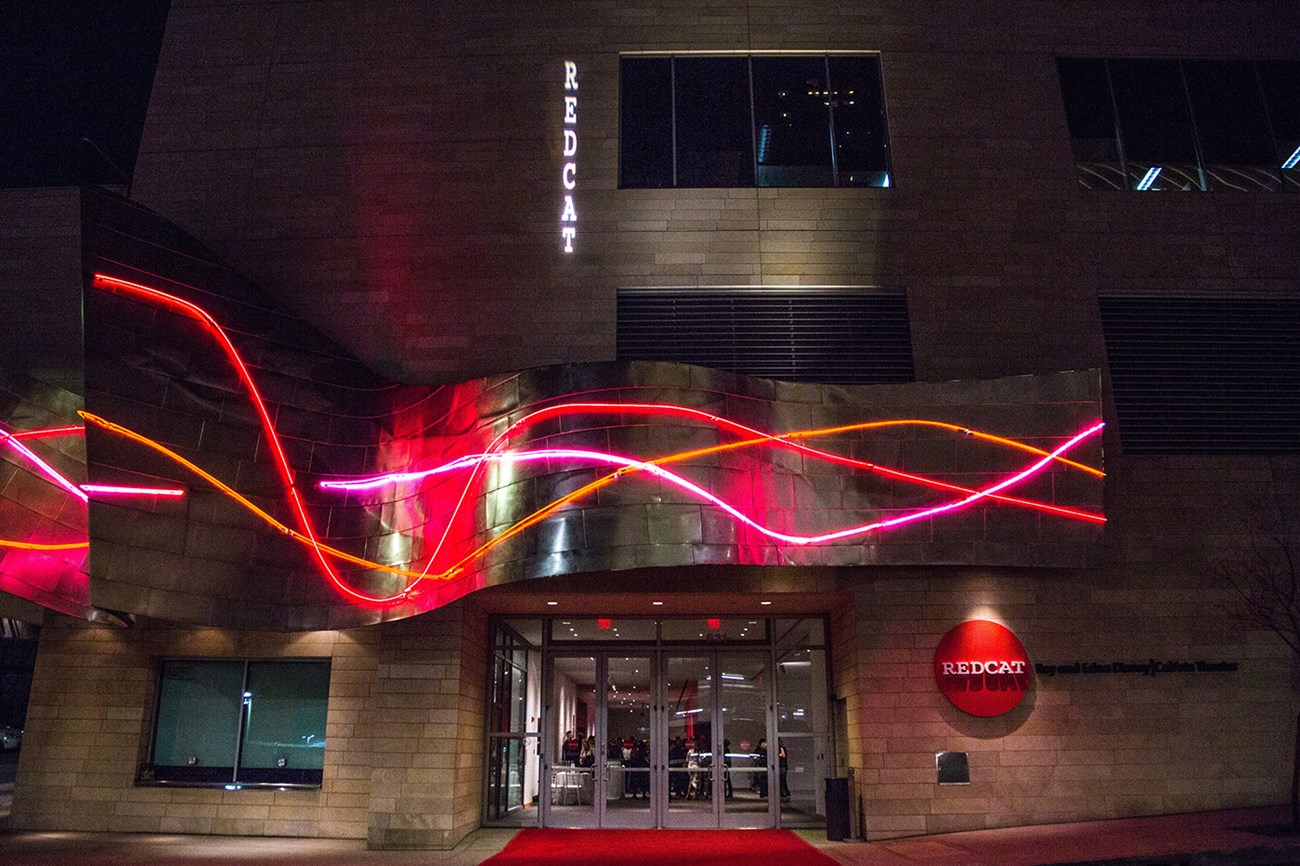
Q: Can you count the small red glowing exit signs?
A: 2